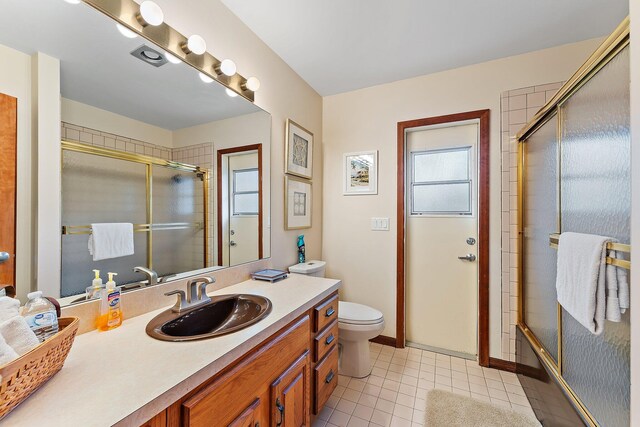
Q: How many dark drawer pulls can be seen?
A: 3